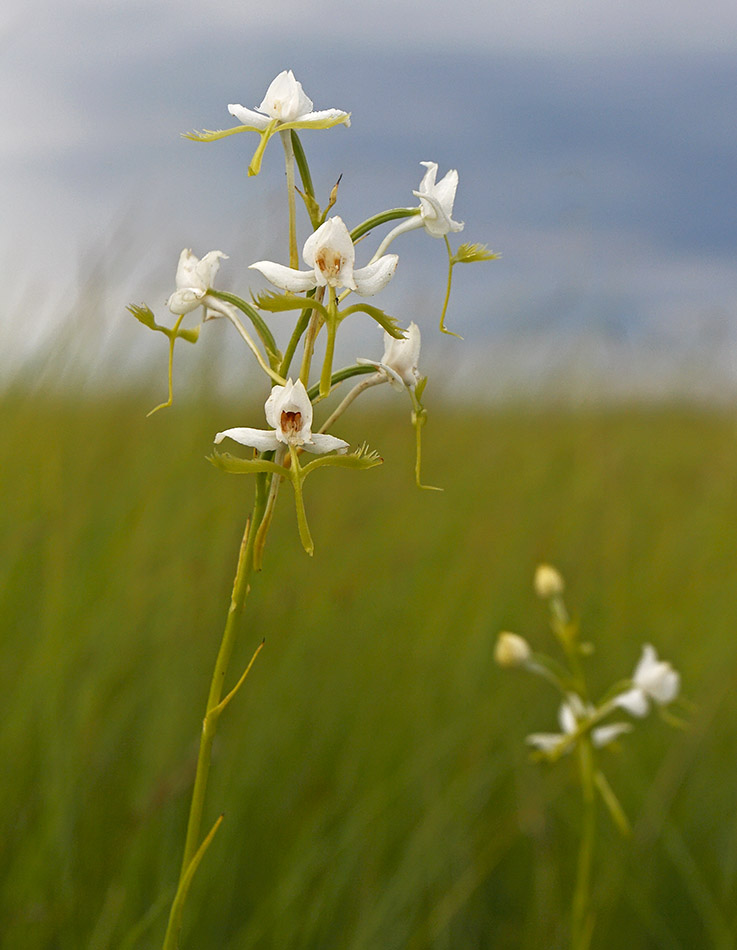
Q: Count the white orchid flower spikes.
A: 2